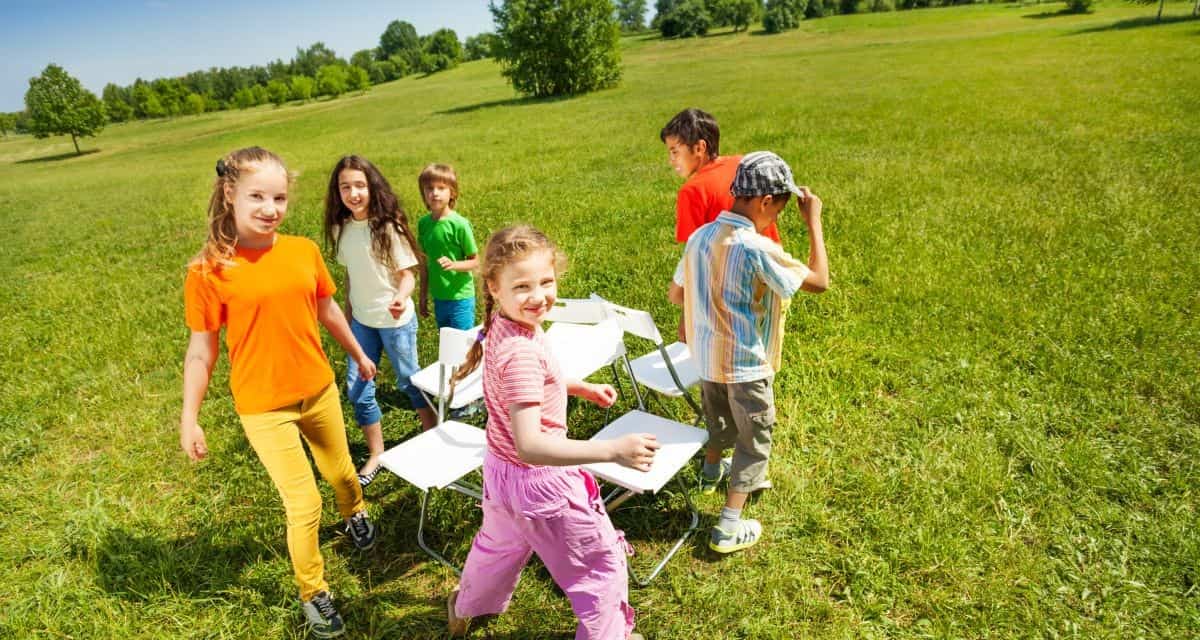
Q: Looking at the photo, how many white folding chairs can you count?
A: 5